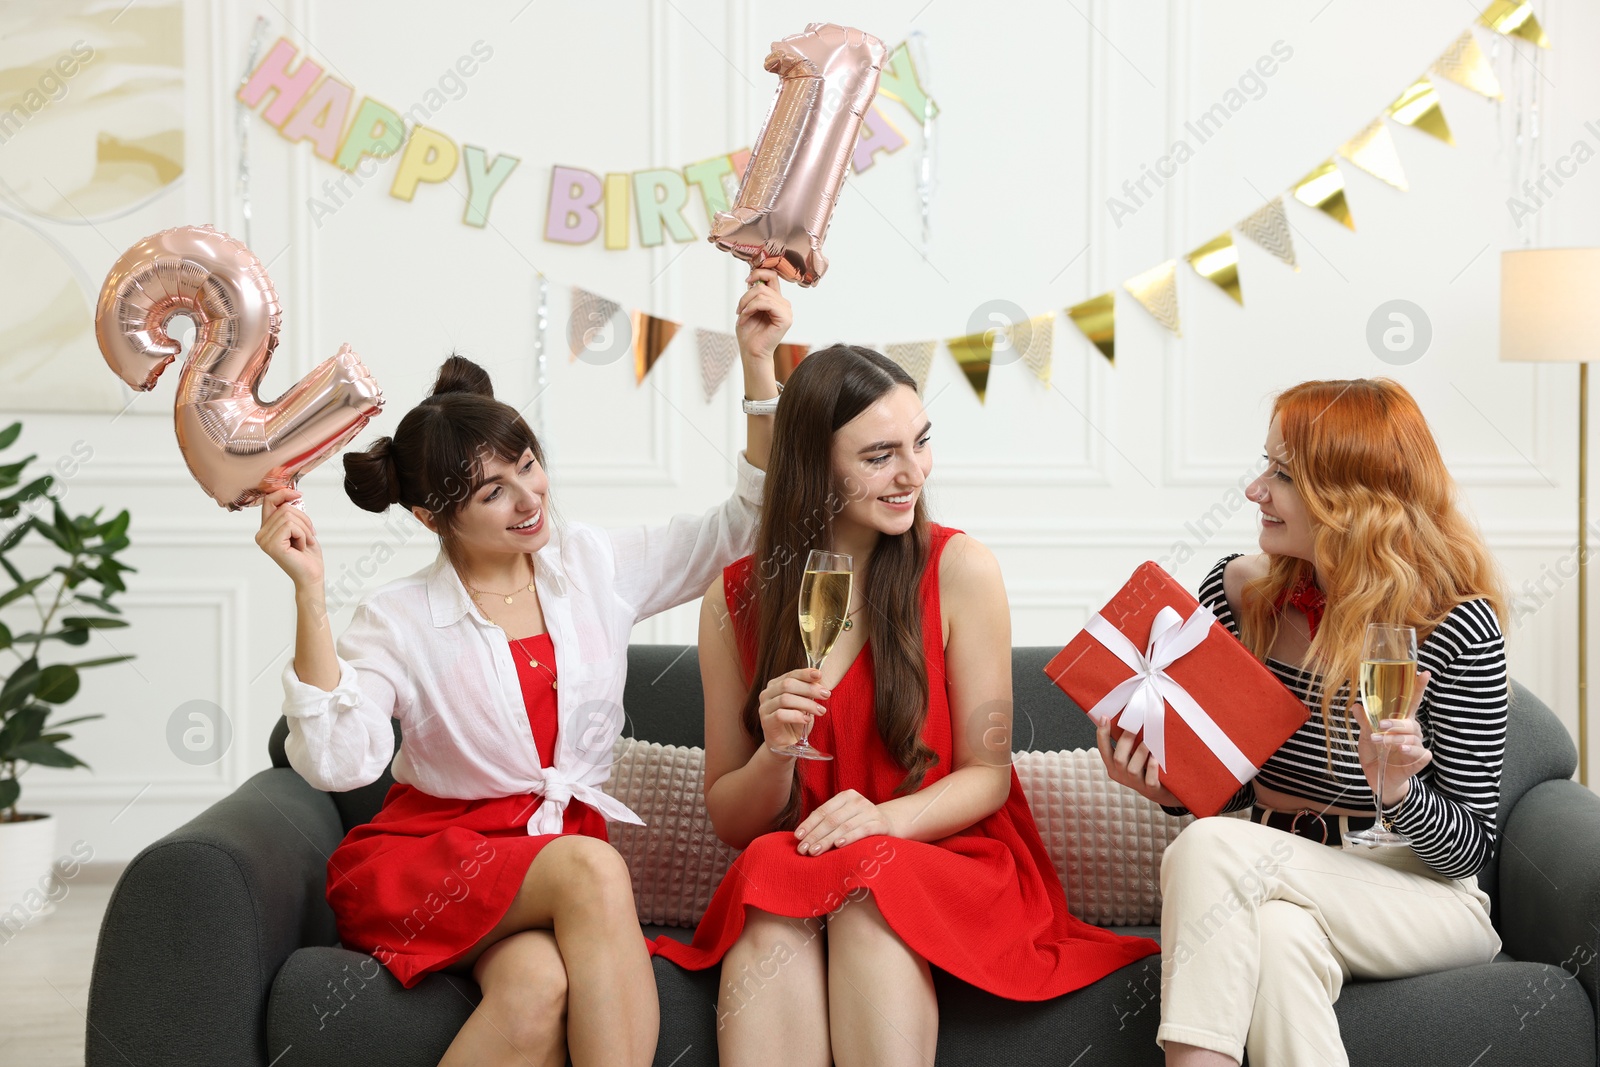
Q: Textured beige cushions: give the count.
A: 2